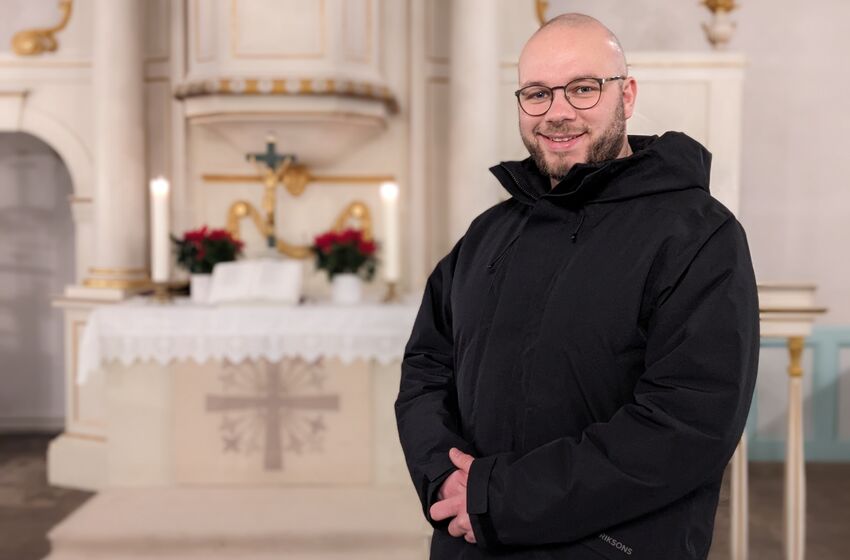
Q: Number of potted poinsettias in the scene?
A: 2